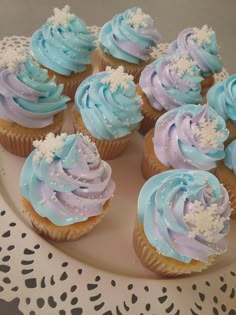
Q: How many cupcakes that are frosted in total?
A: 11